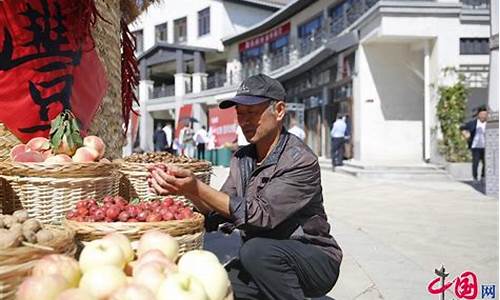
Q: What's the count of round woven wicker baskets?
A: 5